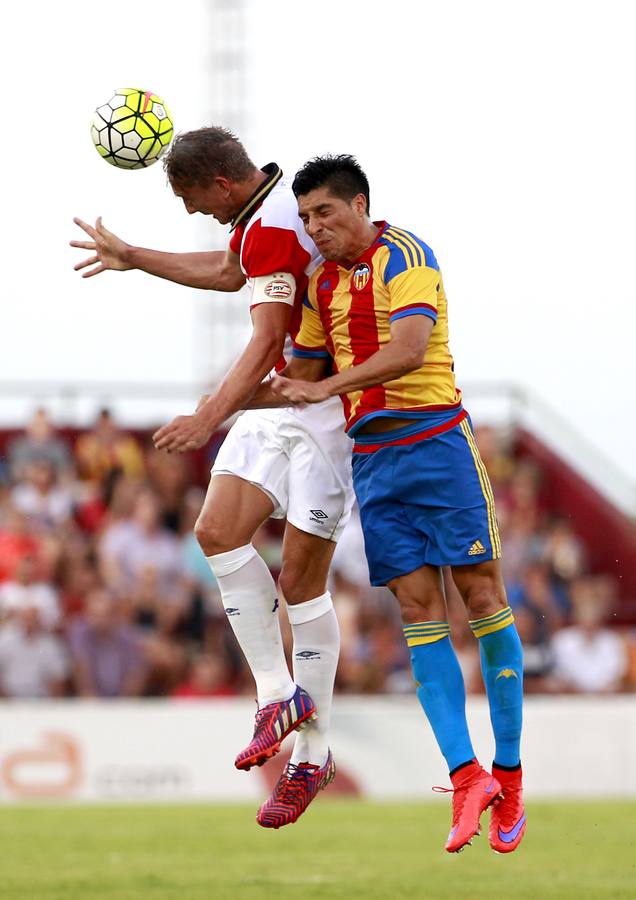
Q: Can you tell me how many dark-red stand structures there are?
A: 1